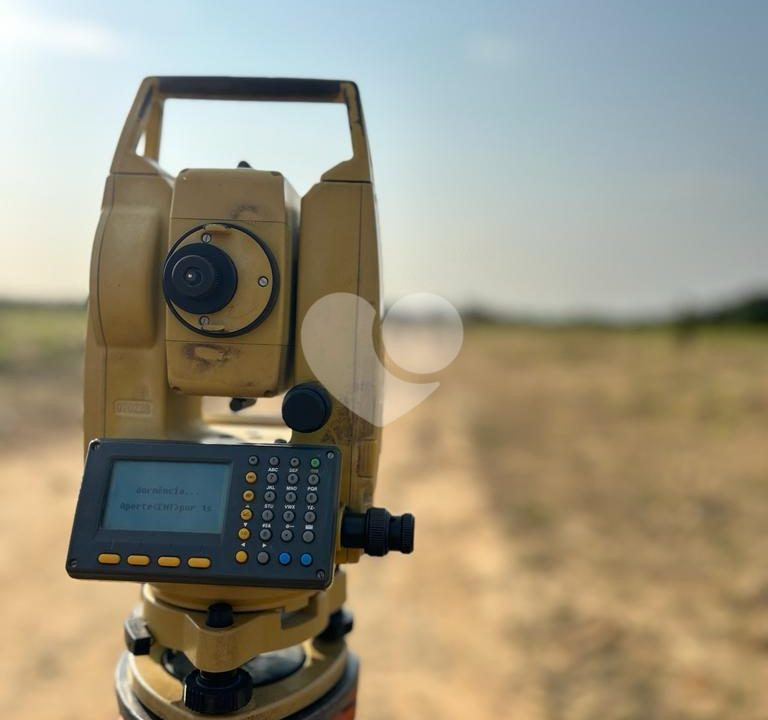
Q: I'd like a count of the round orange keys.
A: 5